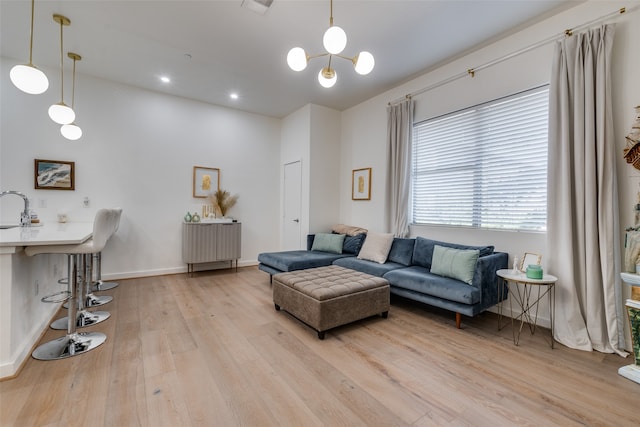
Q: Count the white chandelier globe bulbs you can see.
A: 4